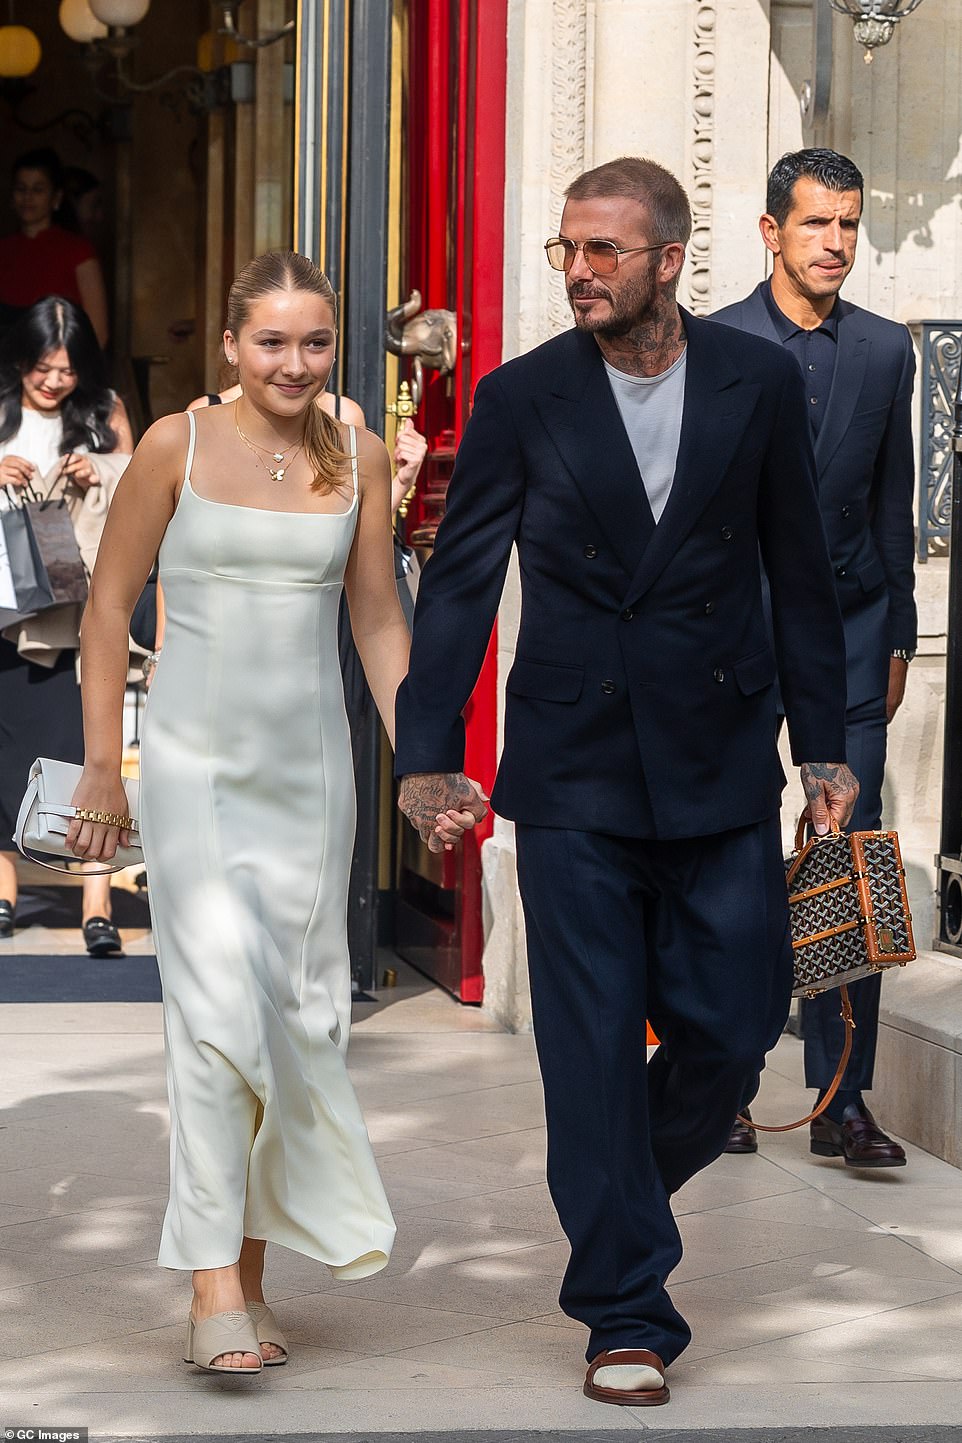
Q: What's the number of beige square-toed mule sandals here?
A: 2